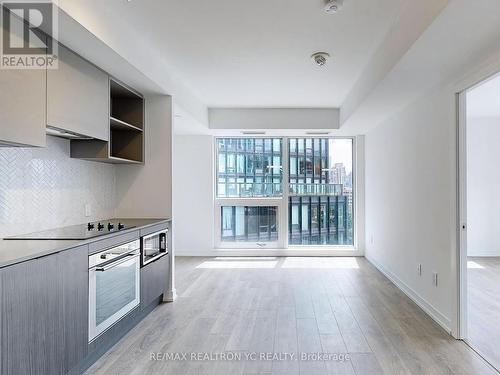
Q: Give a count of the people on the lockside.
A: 0